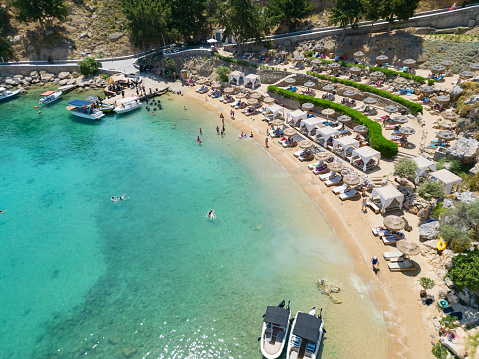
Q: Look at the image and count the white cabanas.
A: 11